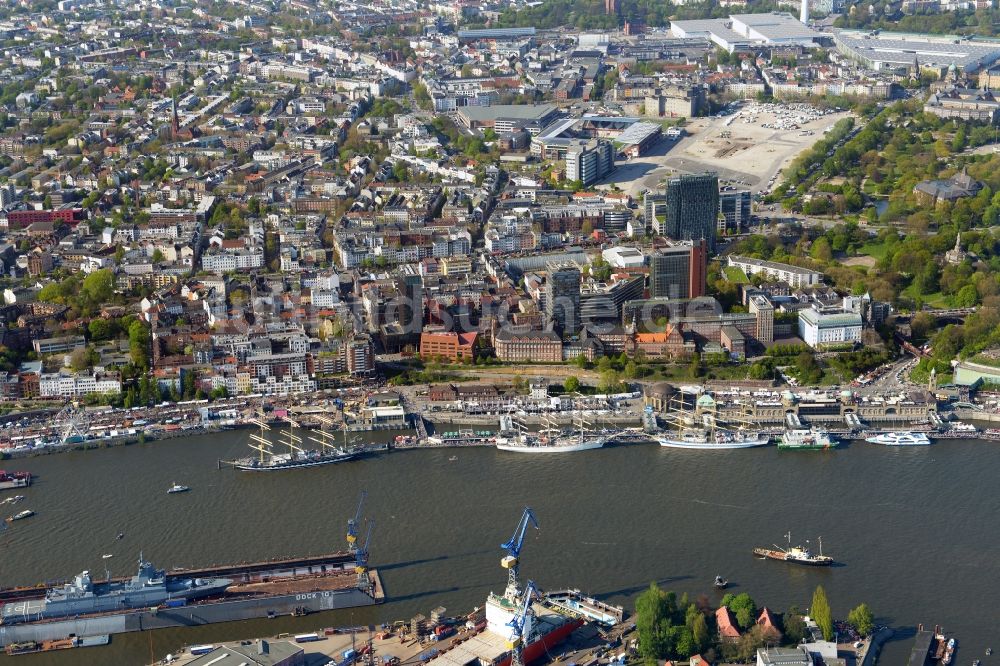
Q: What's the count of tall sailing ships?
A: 3